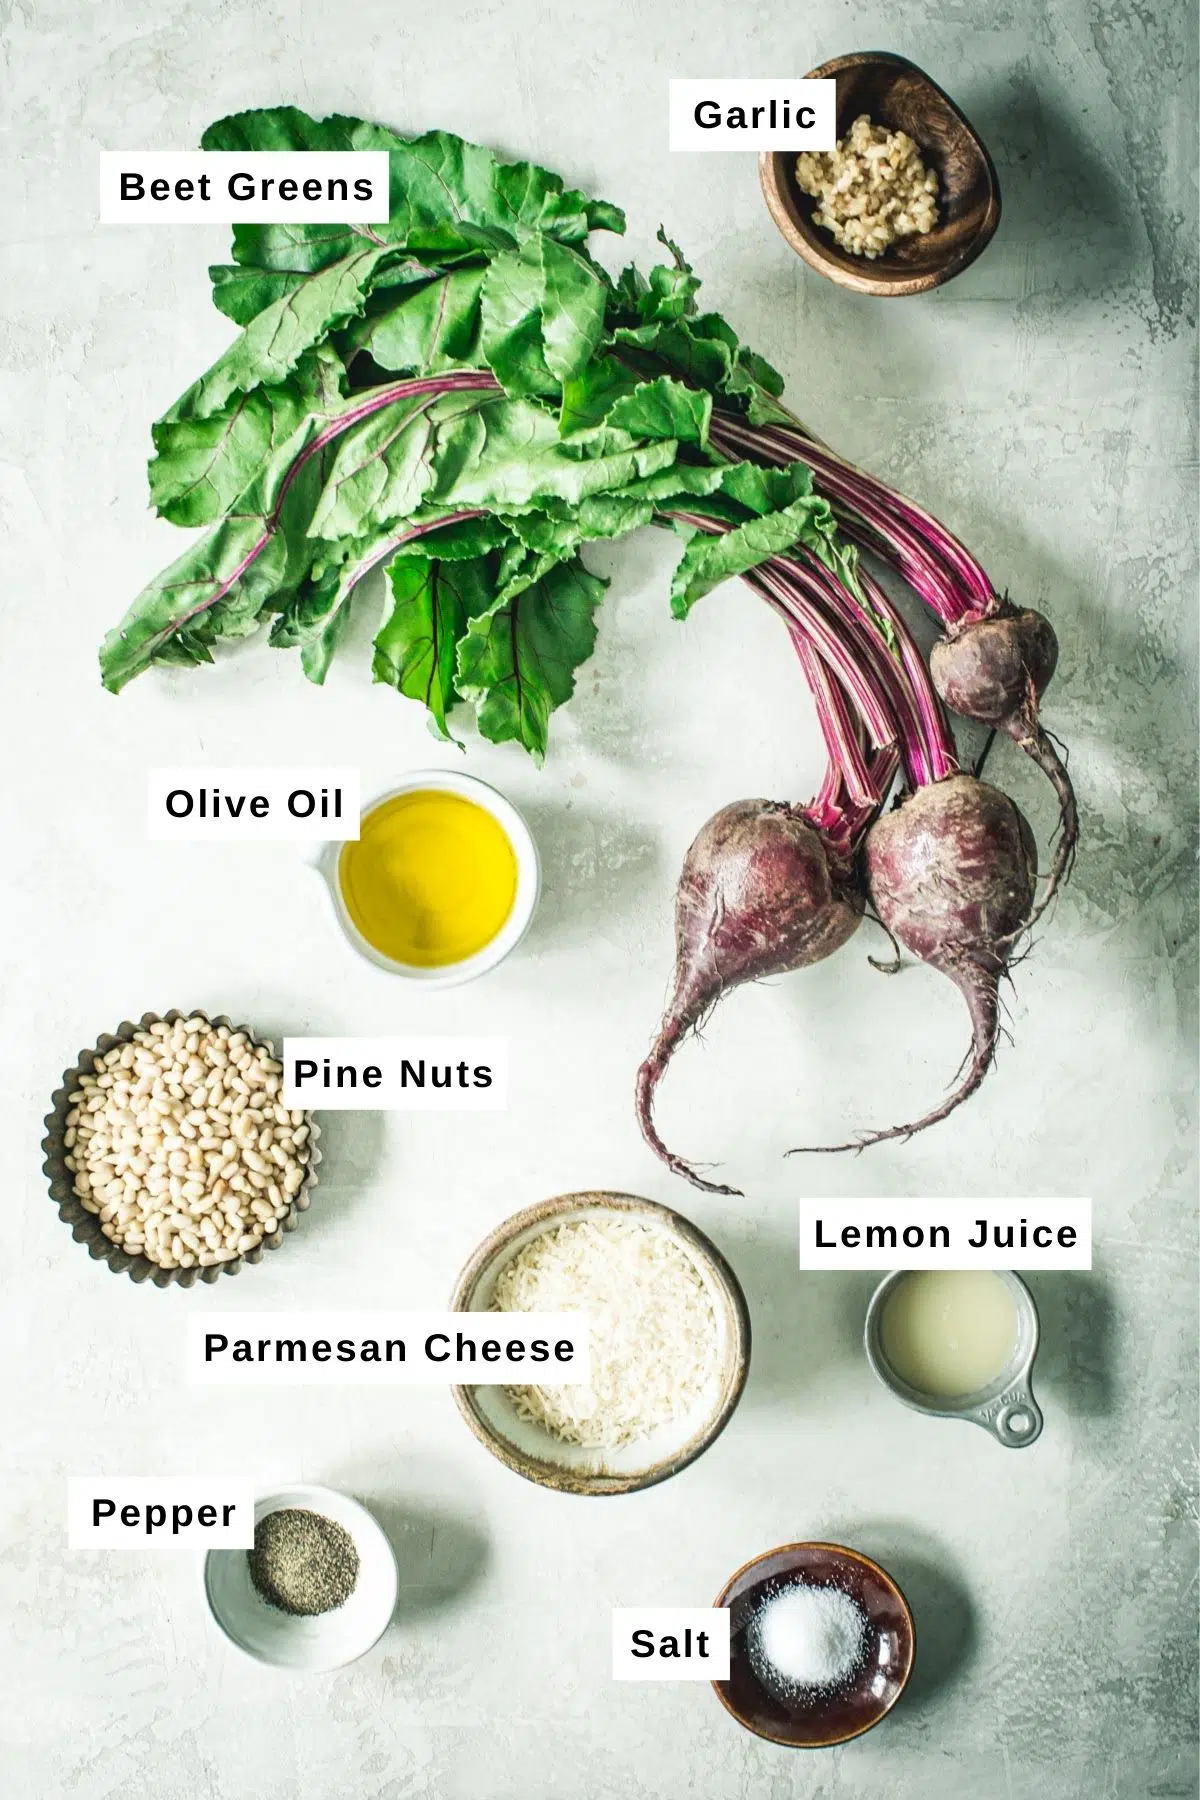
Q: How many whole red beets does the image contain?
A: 3